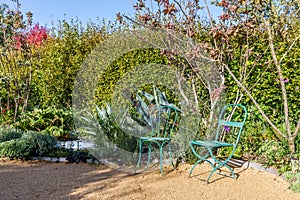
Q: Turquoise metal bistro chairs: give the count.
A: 2